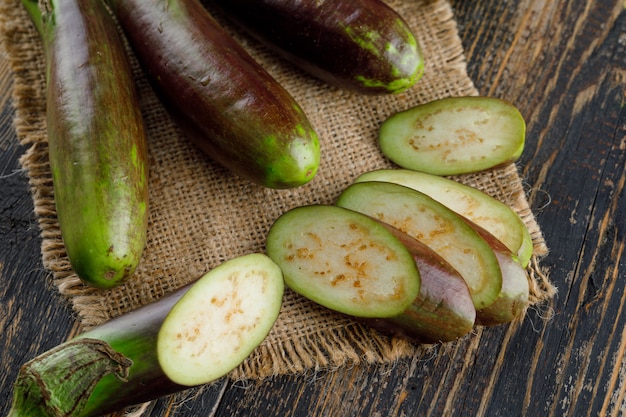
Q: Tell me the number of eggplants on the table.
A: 4